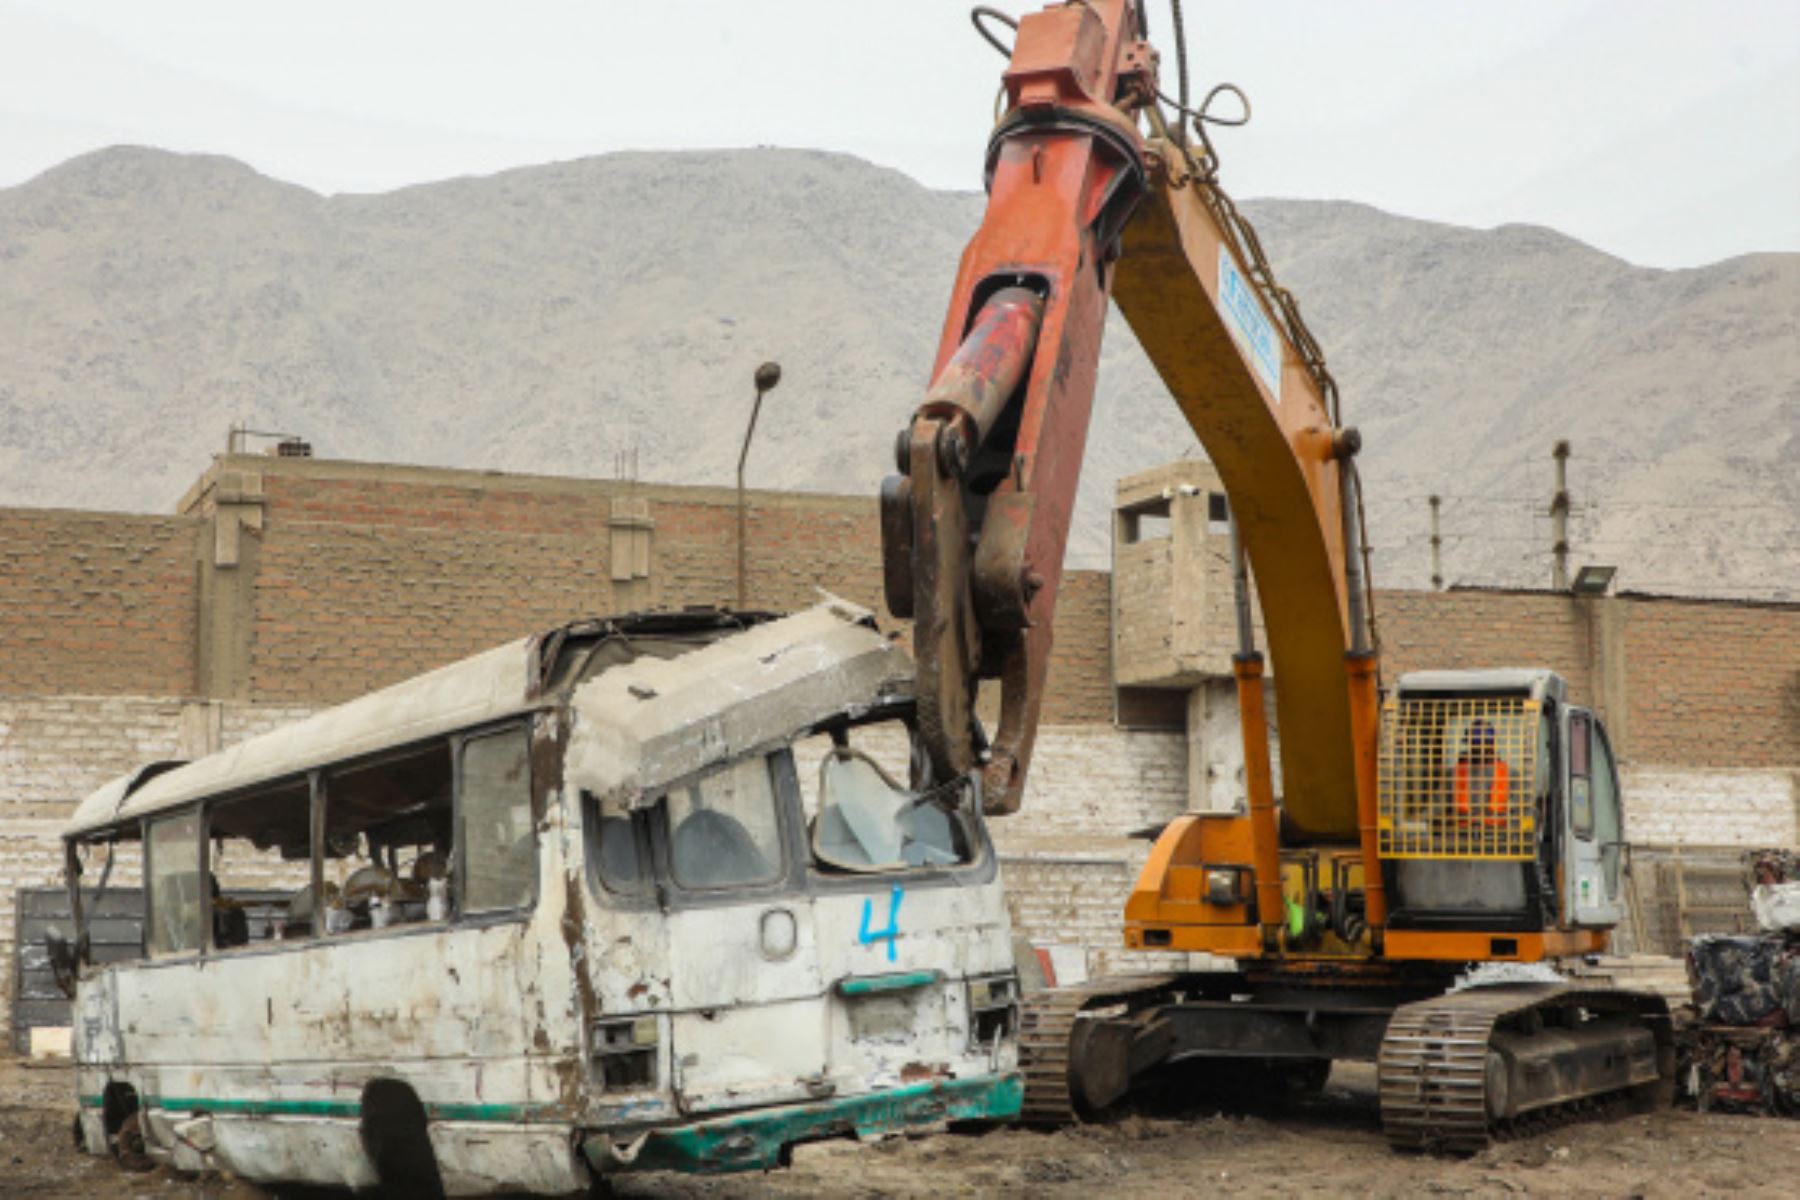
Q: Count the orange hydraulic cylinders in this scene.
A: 2